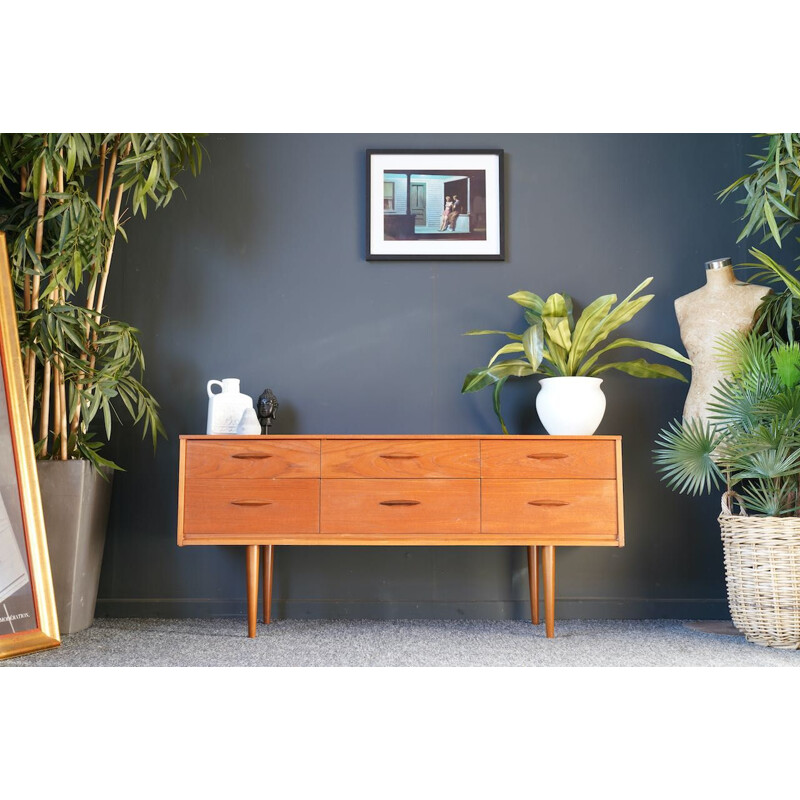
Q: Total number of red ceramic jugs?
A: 0